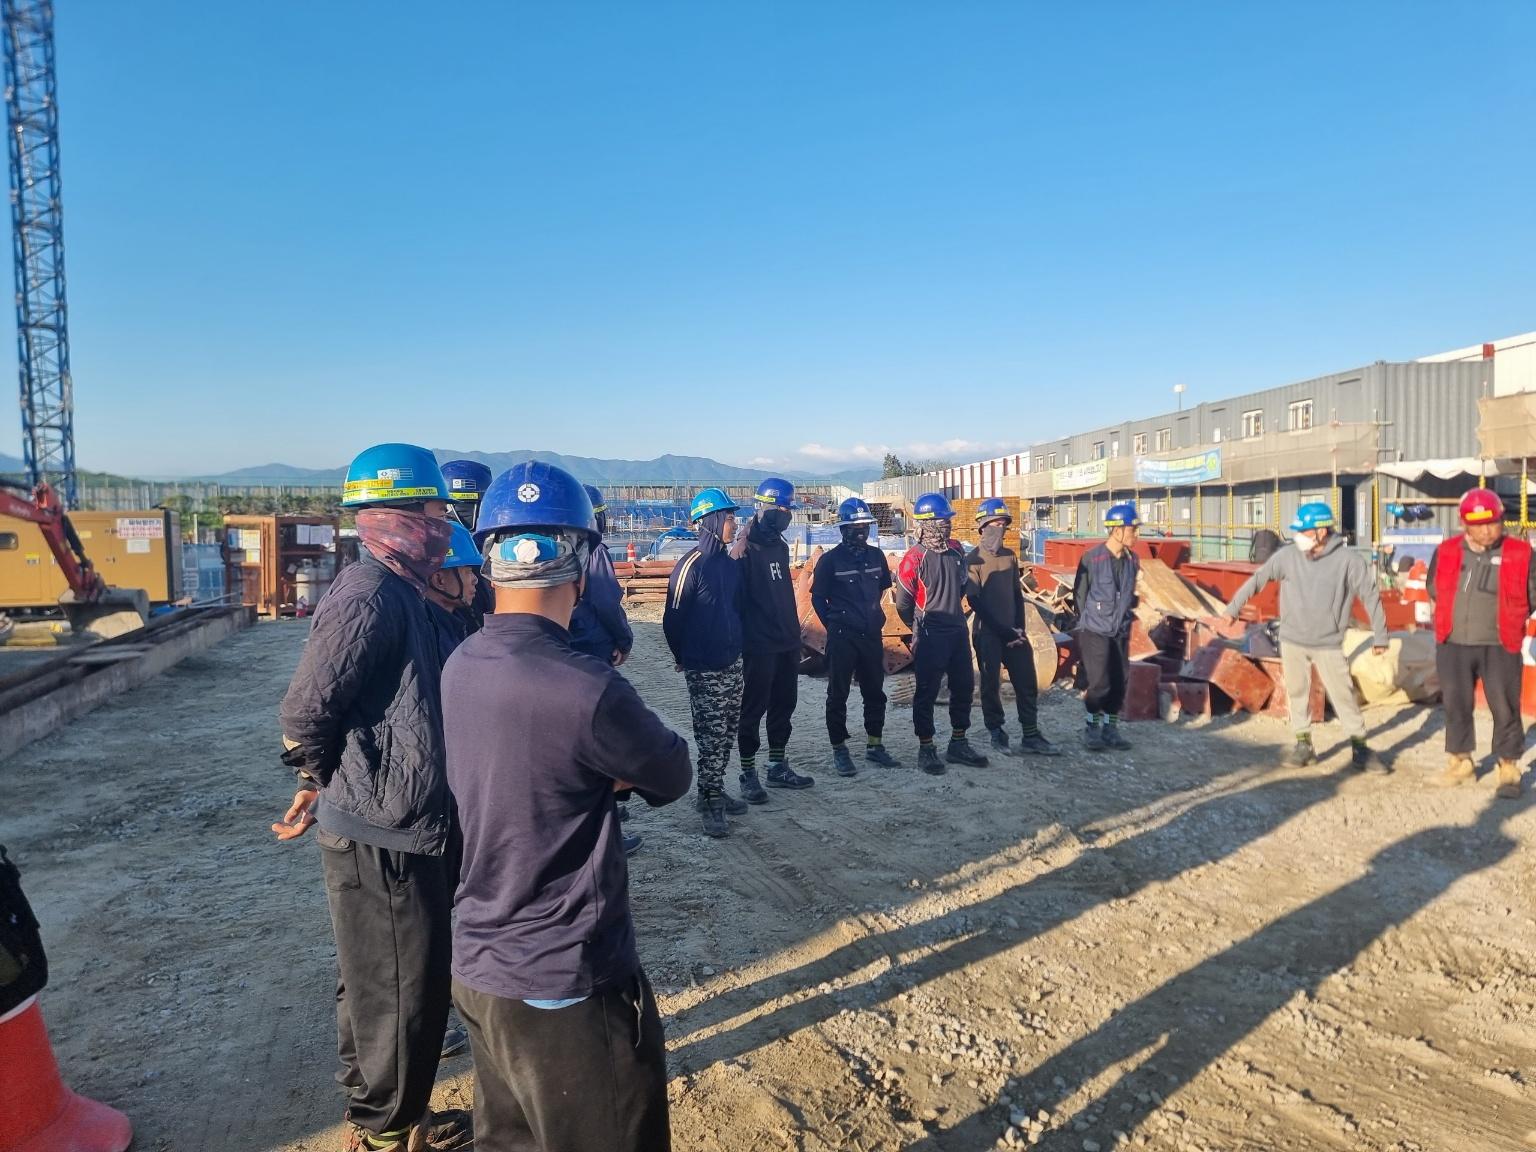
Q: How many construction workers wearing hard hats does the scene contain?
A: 13